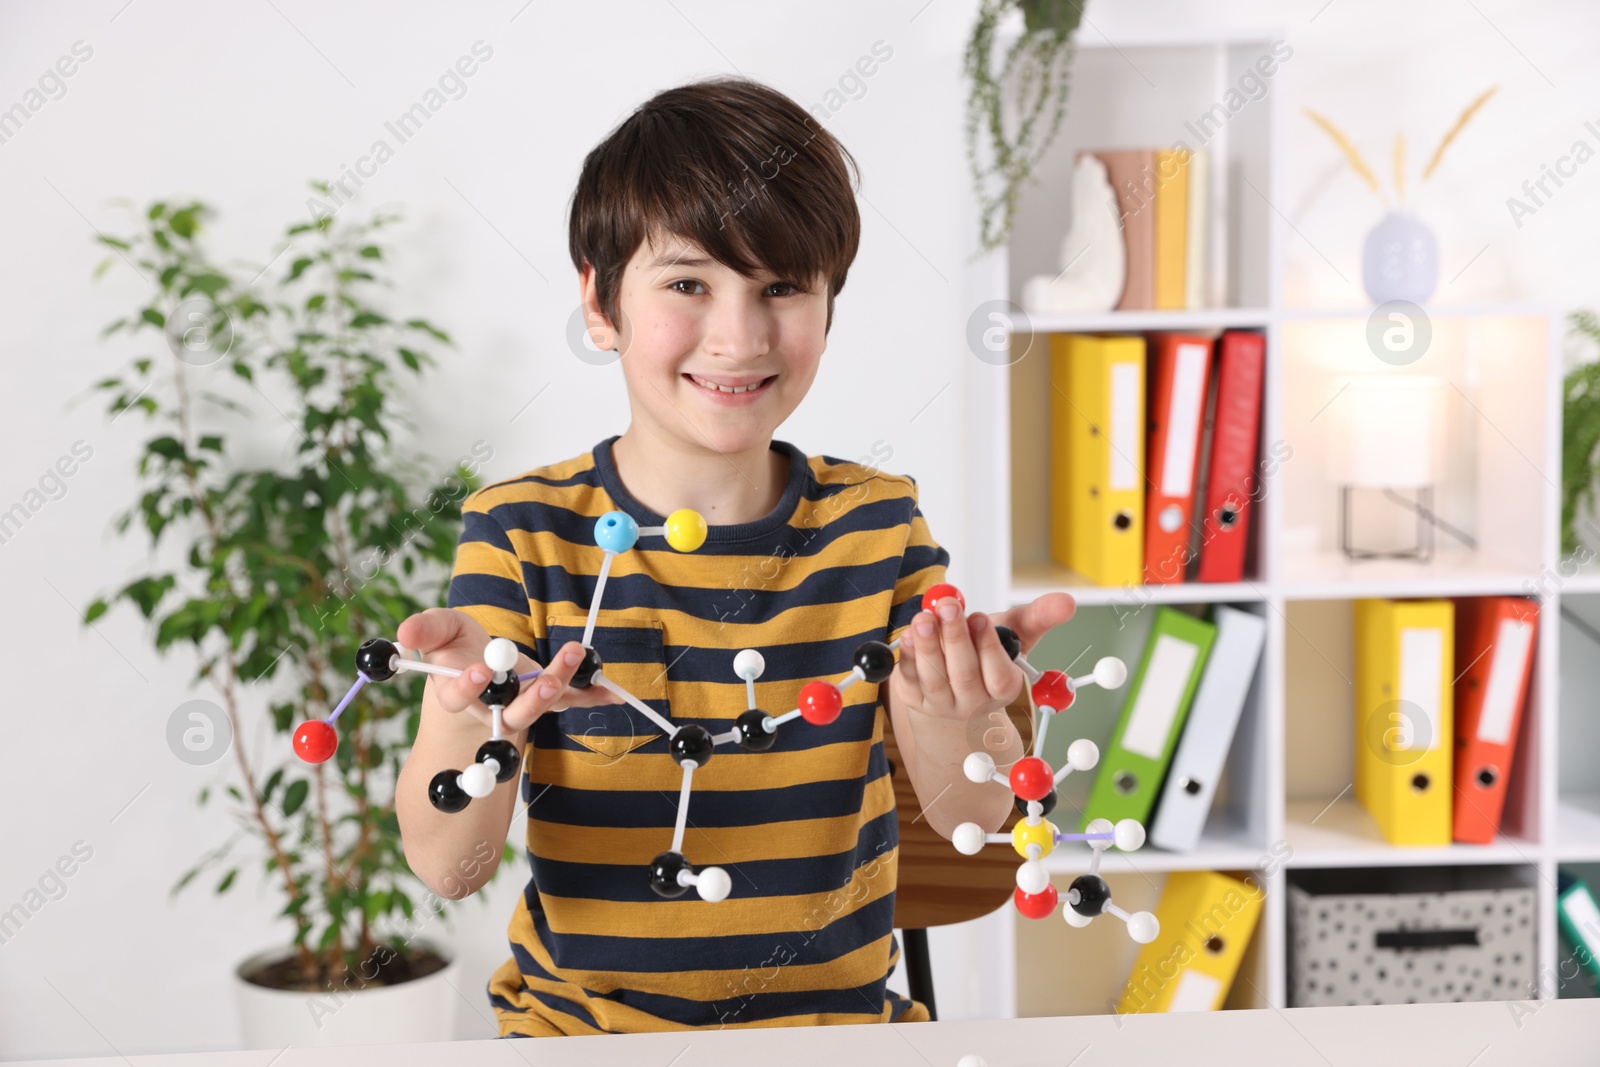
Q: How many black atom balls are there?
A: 12